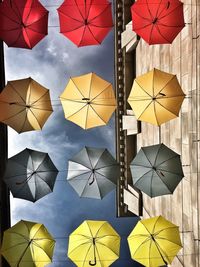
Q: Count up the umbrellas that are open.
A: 12